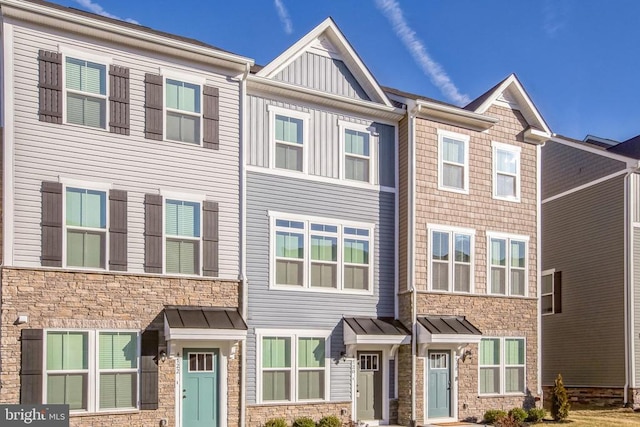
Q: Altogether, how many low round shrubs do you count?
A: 6